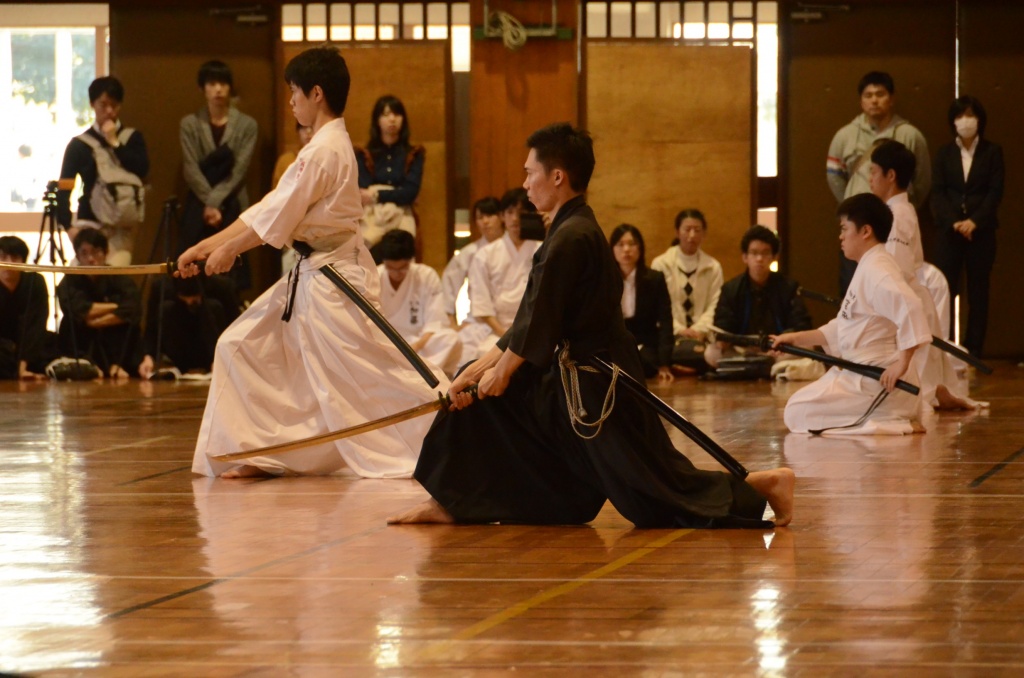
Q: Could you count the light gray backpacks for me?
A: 1